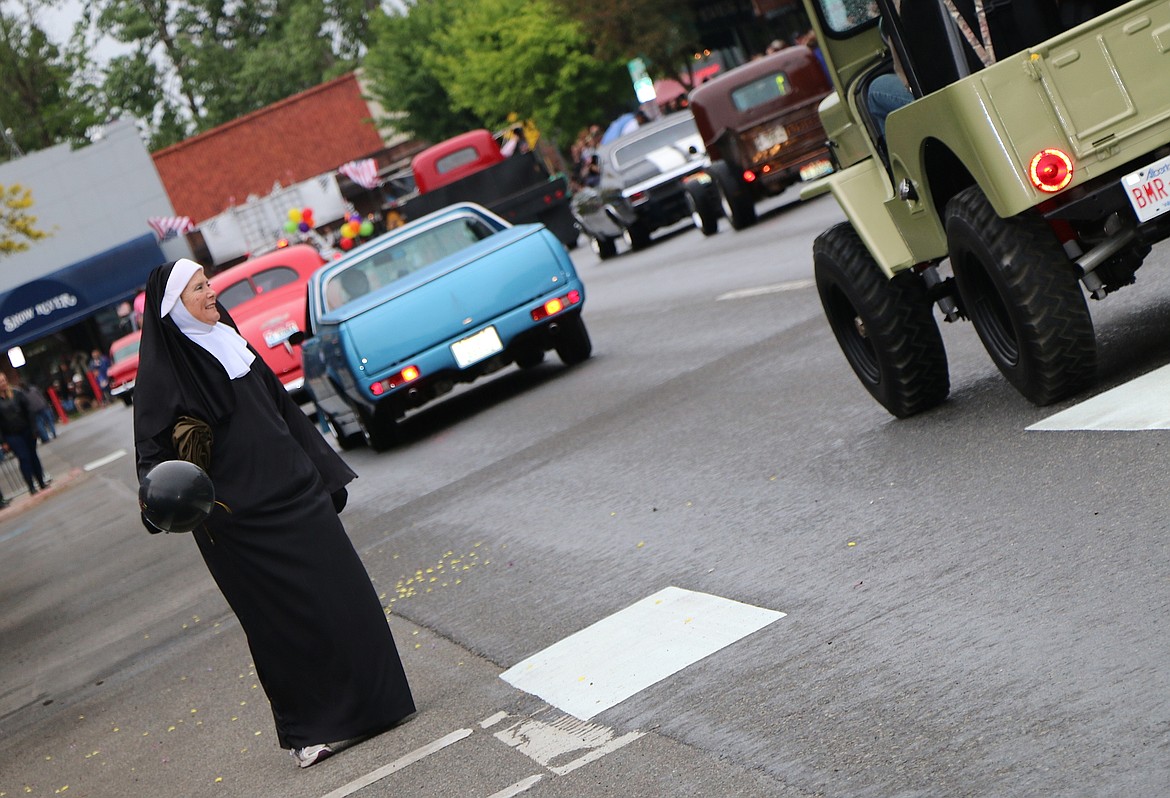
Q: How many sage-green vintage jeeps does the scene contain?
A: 1